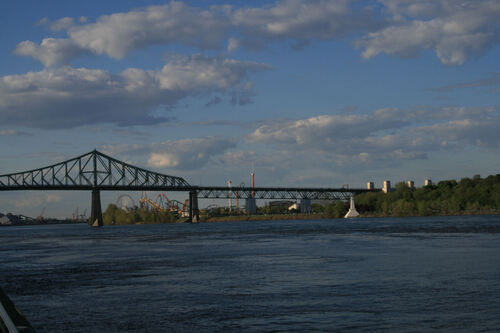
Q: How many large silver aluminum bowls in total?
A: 0